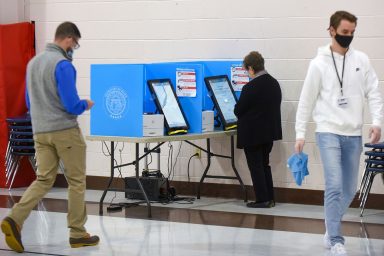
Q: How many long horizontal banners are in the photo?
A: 0